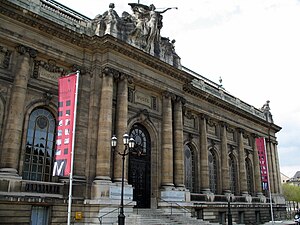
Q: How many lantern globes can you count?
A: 3